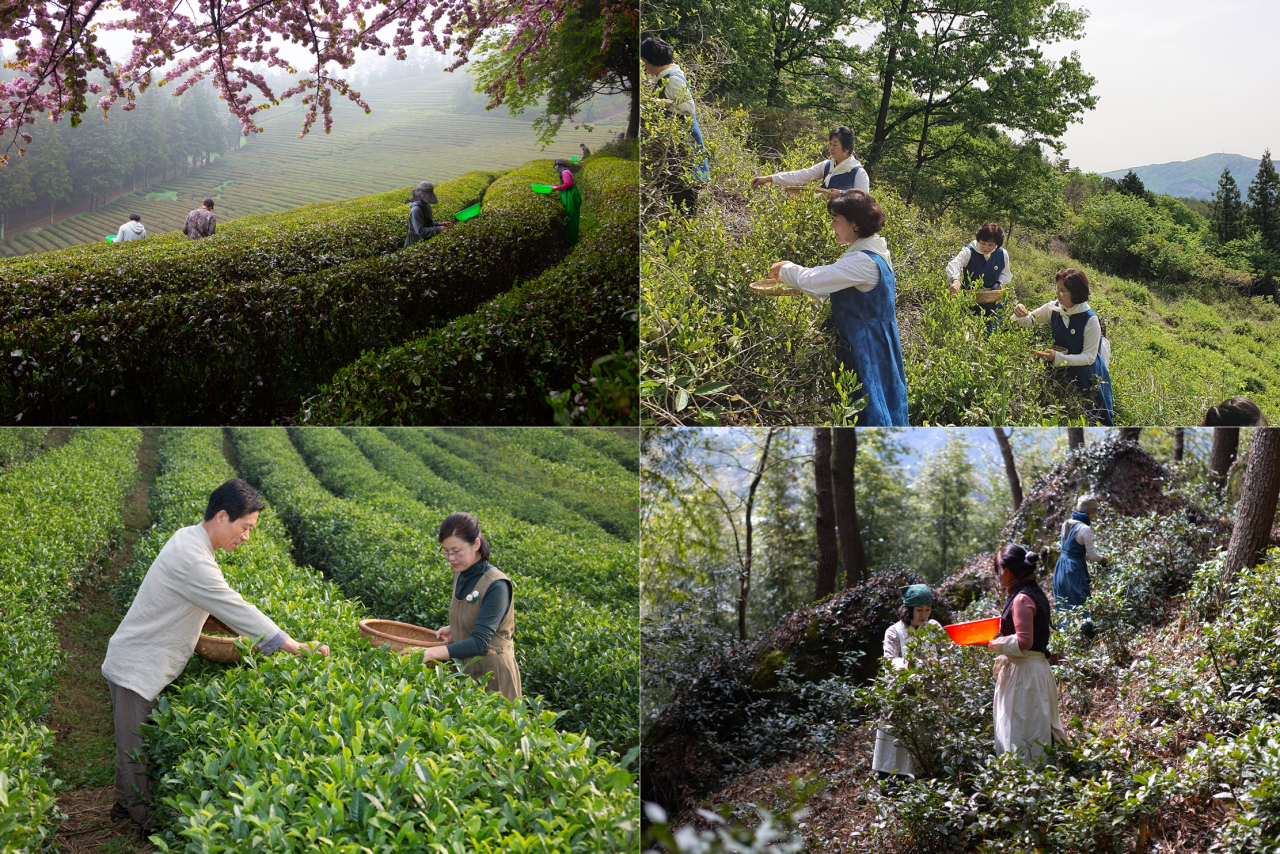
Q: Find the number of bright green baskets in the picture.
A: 4